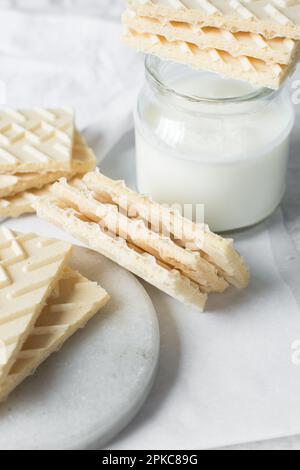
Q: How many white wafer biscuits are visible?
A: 11